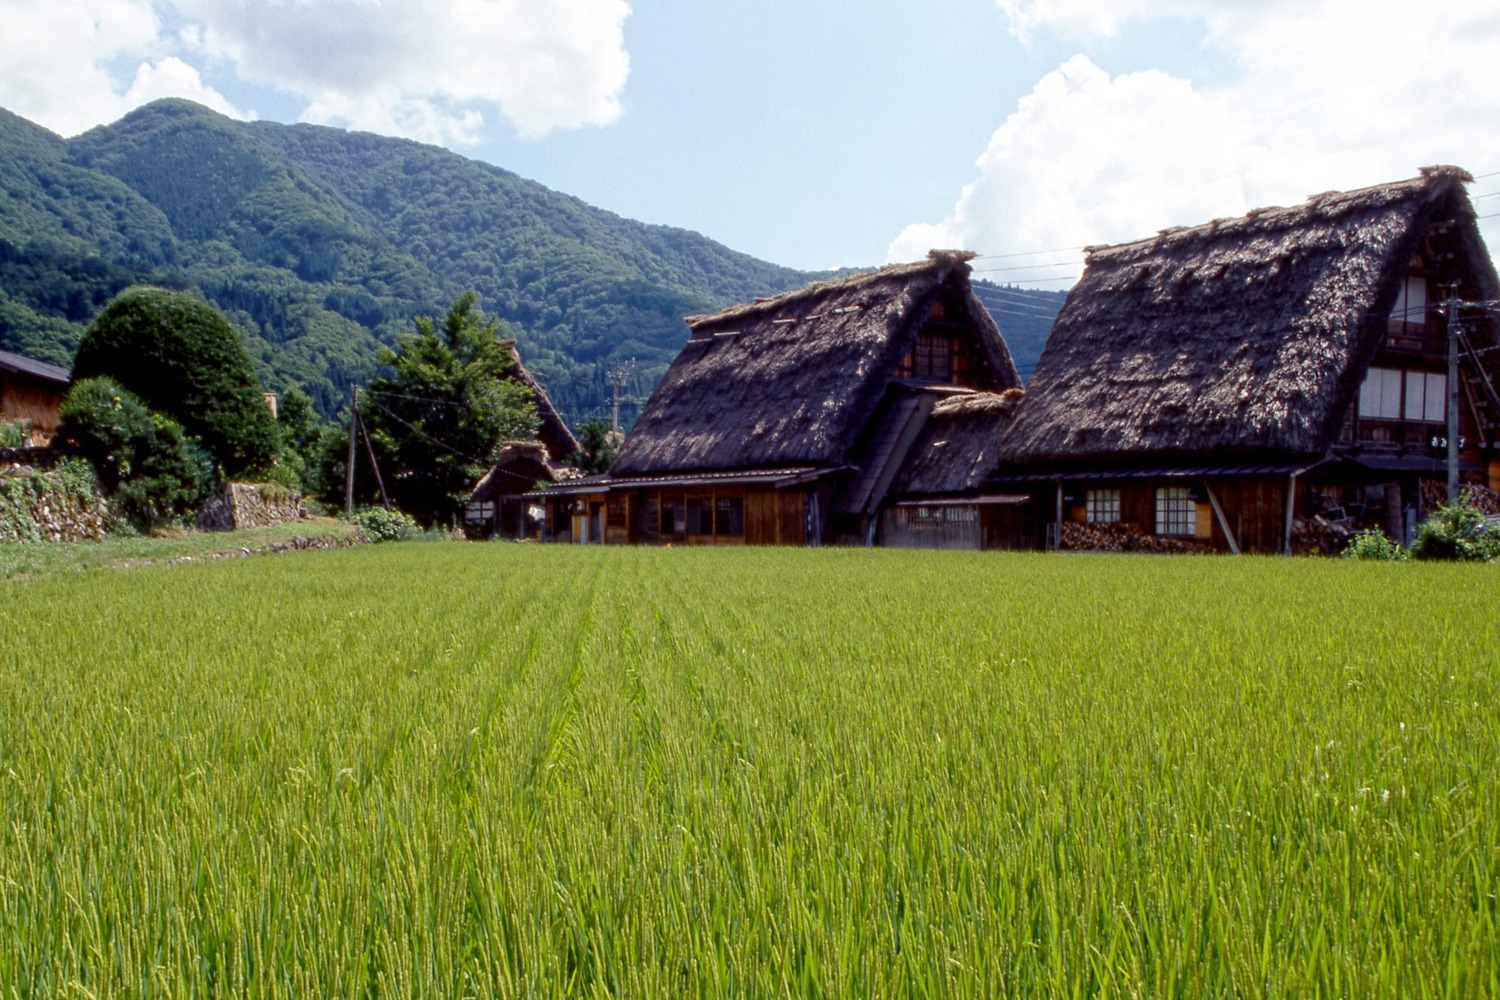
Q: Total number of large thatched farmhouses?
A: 2